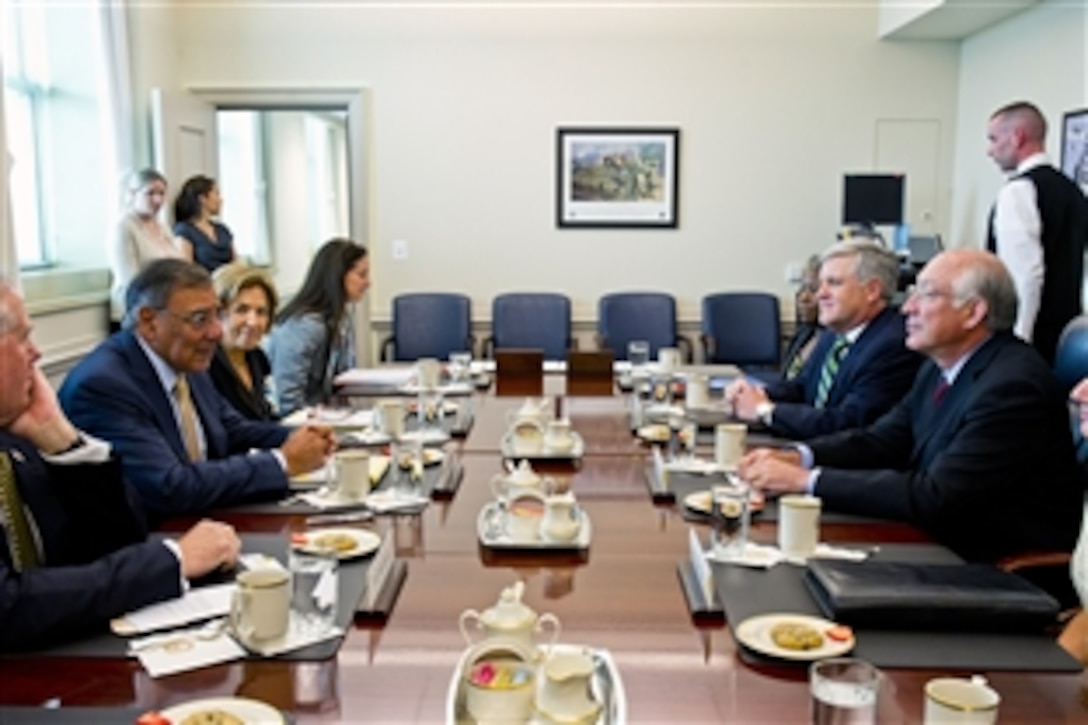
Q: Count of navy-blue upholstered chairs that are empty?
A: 4